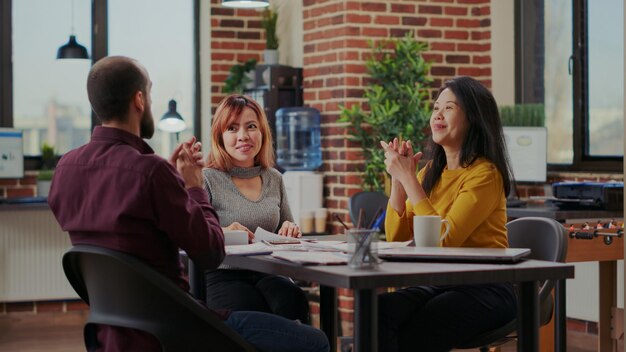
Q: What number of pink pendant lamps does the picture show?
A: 0